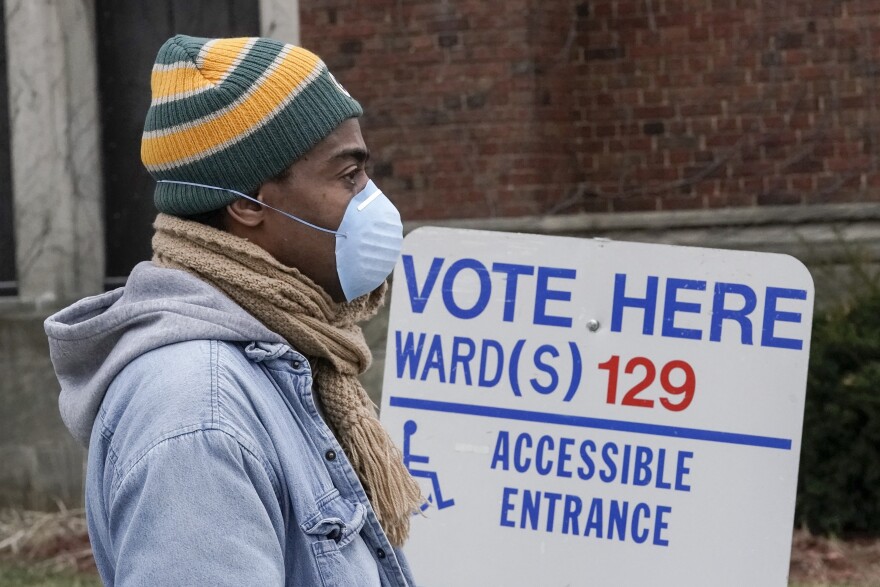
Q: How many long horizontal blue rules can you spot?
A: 1